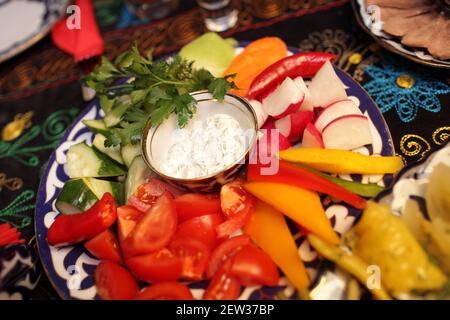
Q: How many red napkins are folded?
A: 1